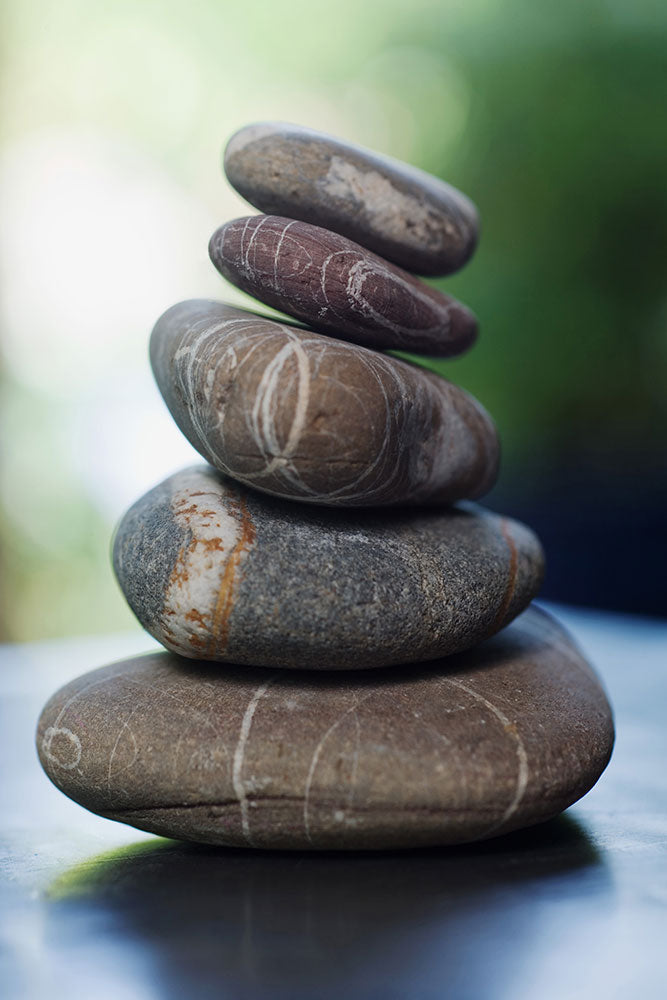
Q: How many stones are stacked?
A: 5